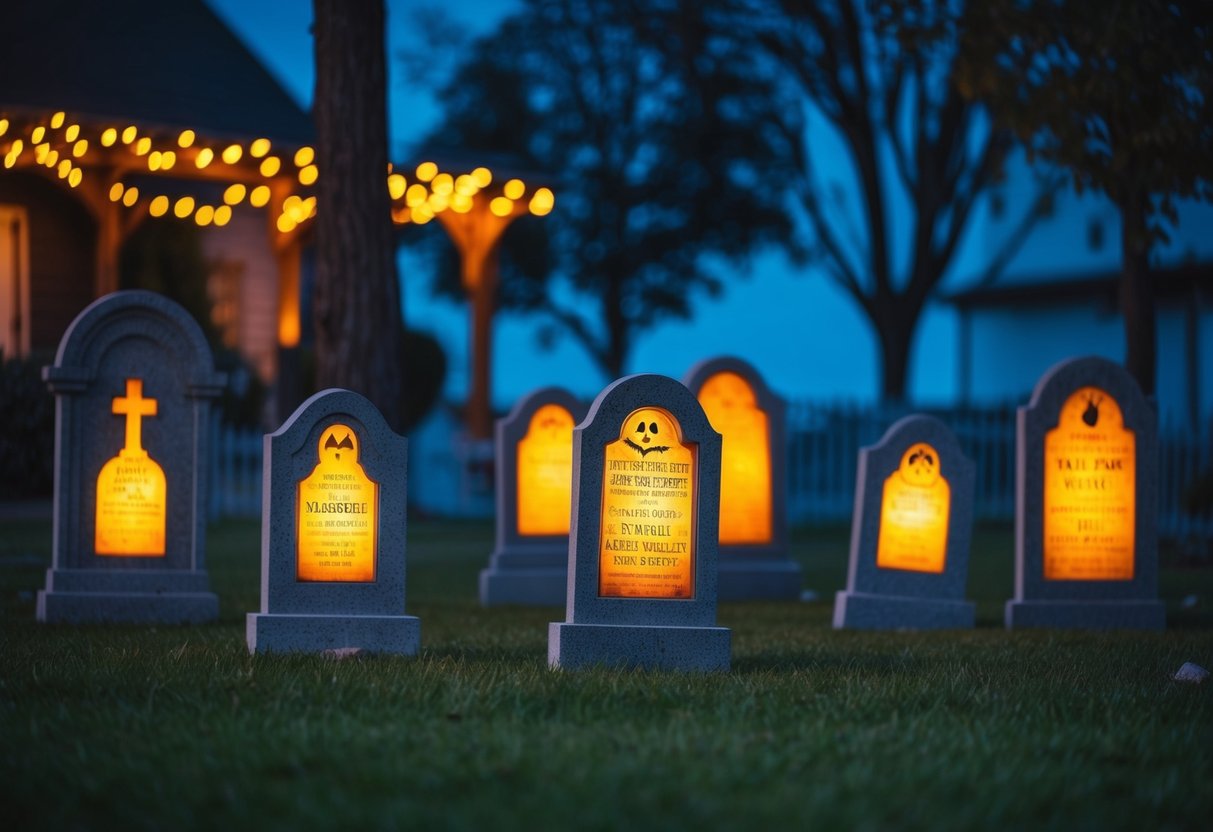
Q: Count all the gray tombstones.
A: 7